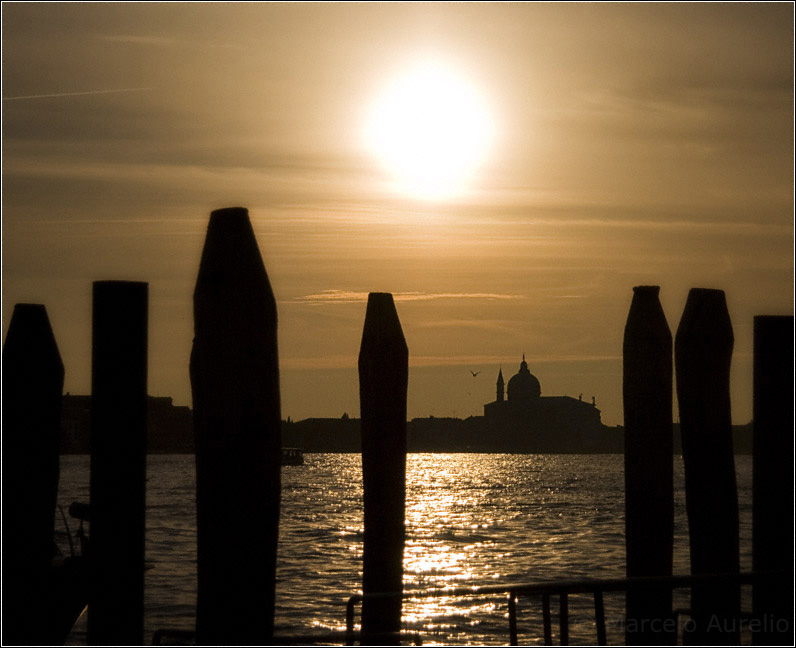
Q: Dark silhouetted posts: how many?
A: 7